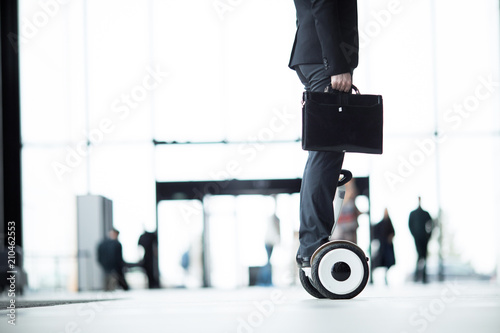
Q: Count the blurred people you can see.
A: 6